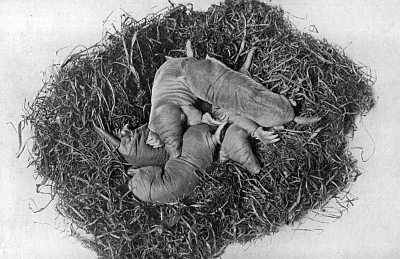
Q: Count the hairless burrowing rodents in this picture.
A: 5